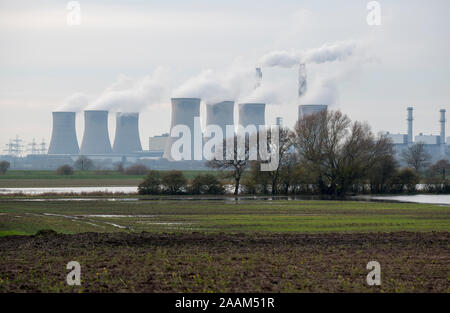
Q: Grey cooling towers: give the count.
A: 7